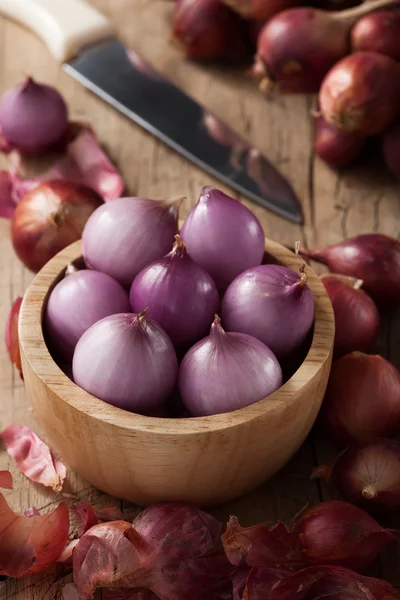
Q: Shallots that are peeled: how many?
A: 8